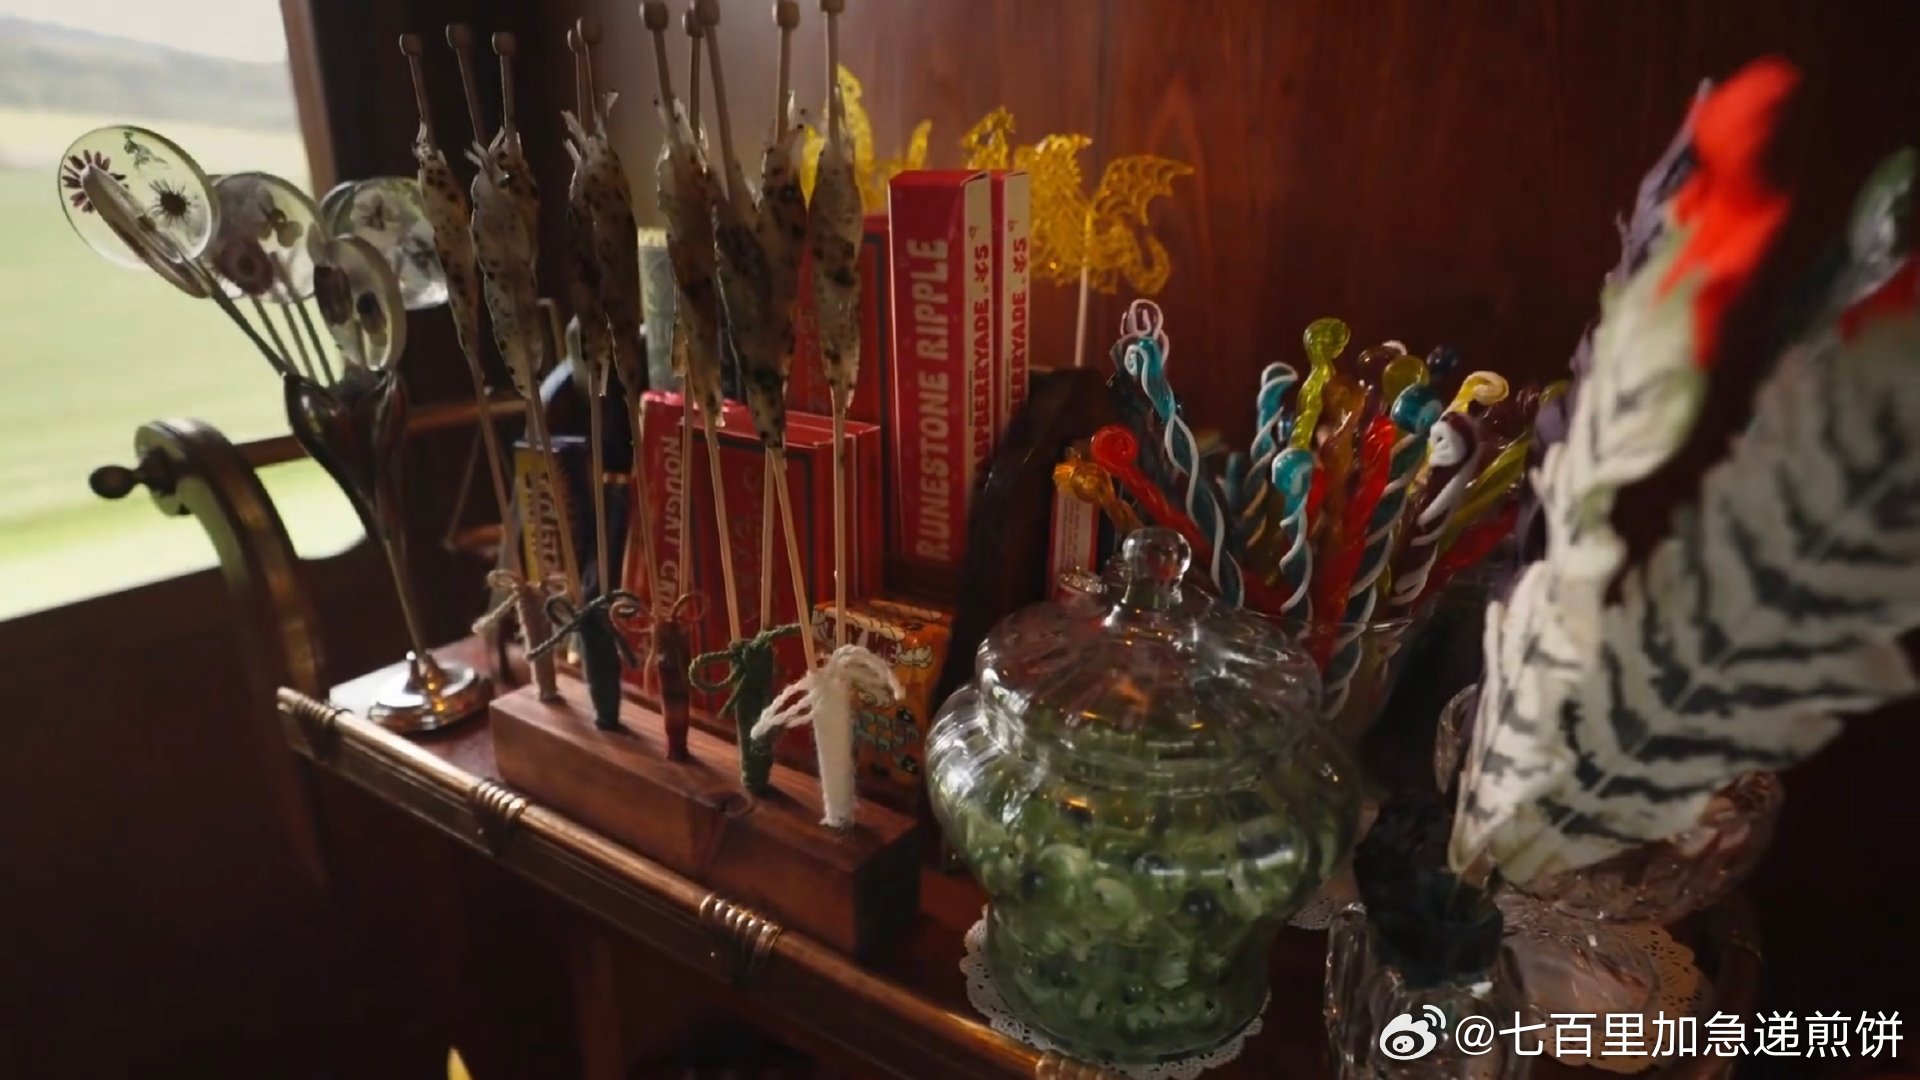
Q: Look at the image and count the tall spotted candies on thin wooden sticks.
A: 10